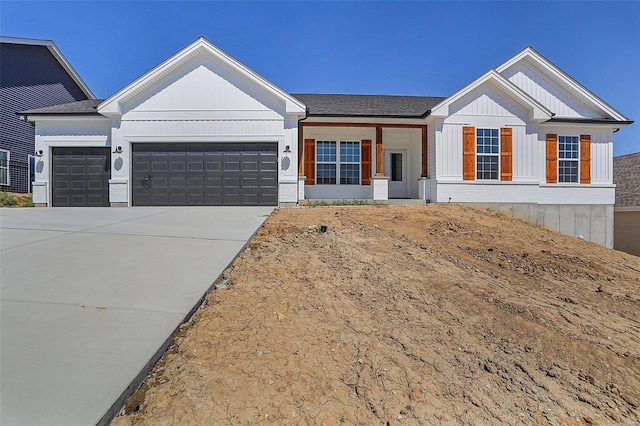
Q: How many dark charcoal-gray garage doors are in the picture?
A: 2